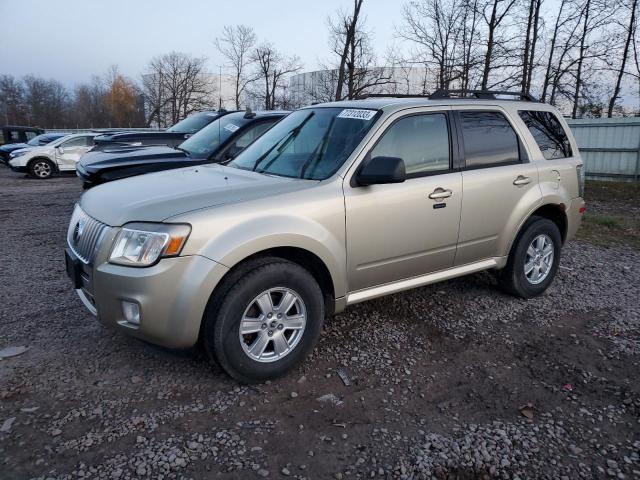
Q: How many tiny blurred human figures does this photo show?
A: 0